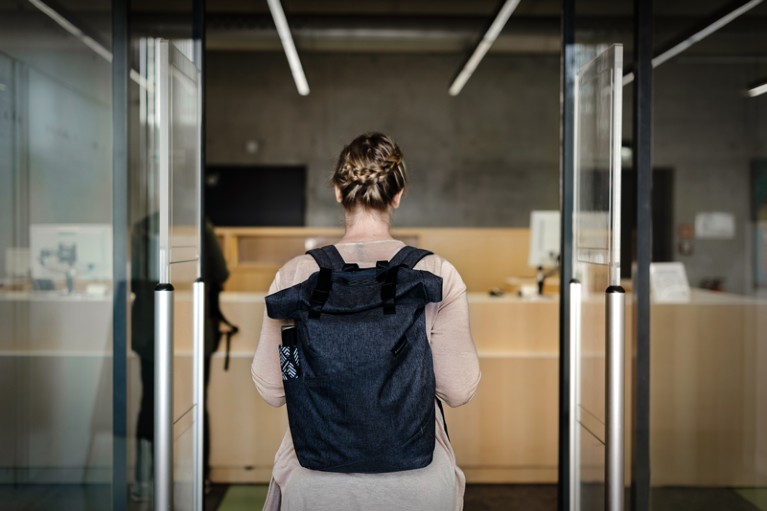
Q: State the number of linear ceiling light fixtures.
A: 5